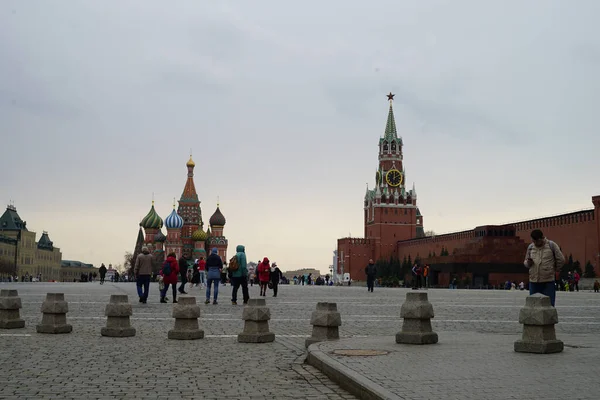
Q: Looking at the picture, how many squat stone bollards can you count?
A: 8